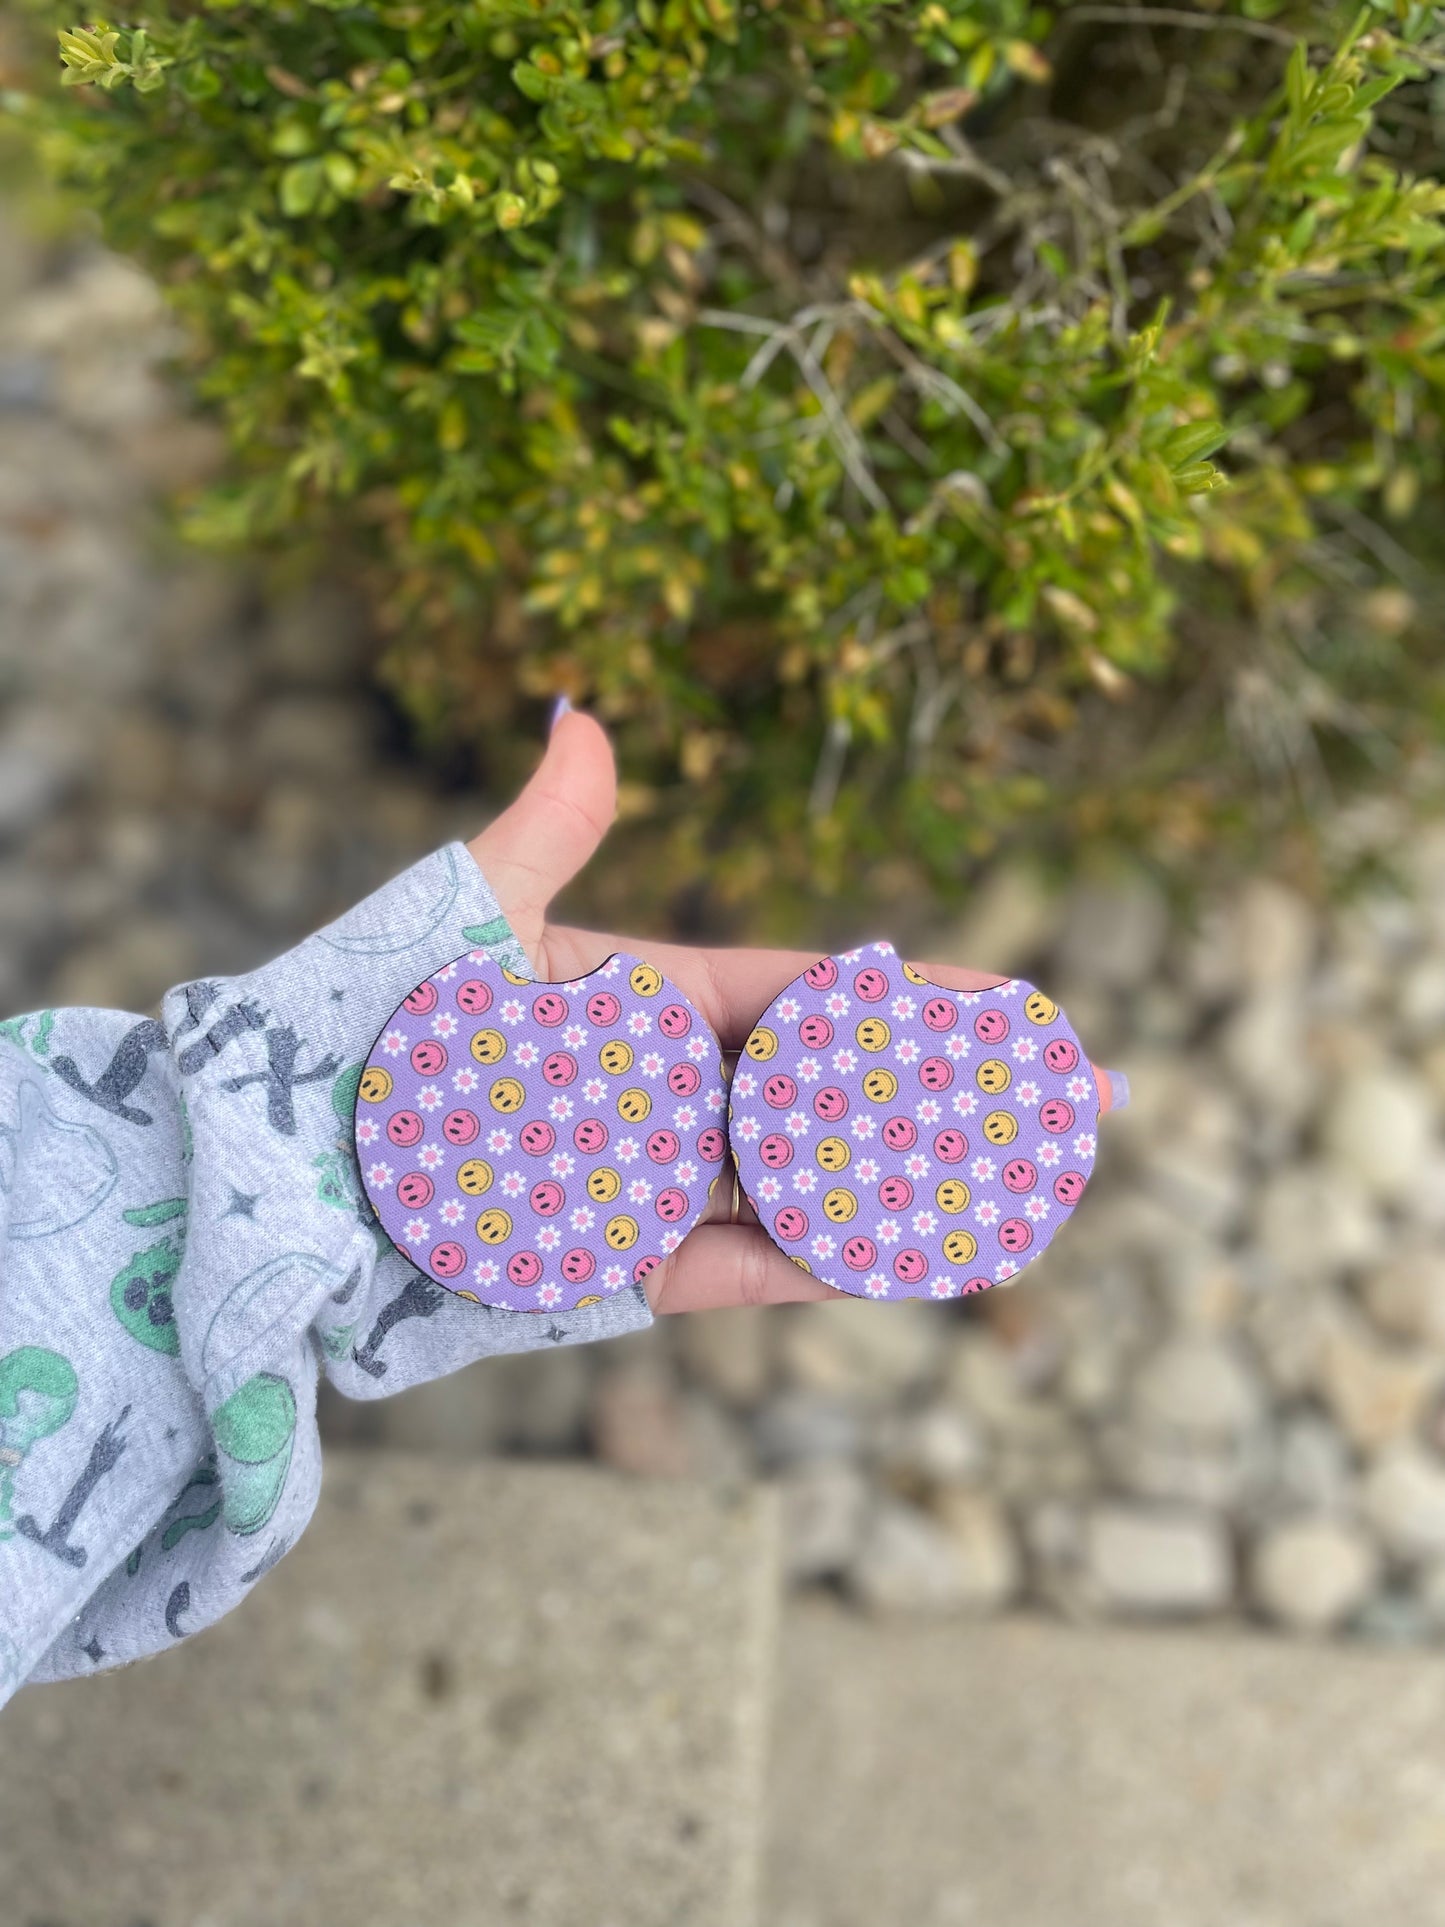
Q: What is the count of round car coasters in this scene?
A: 2